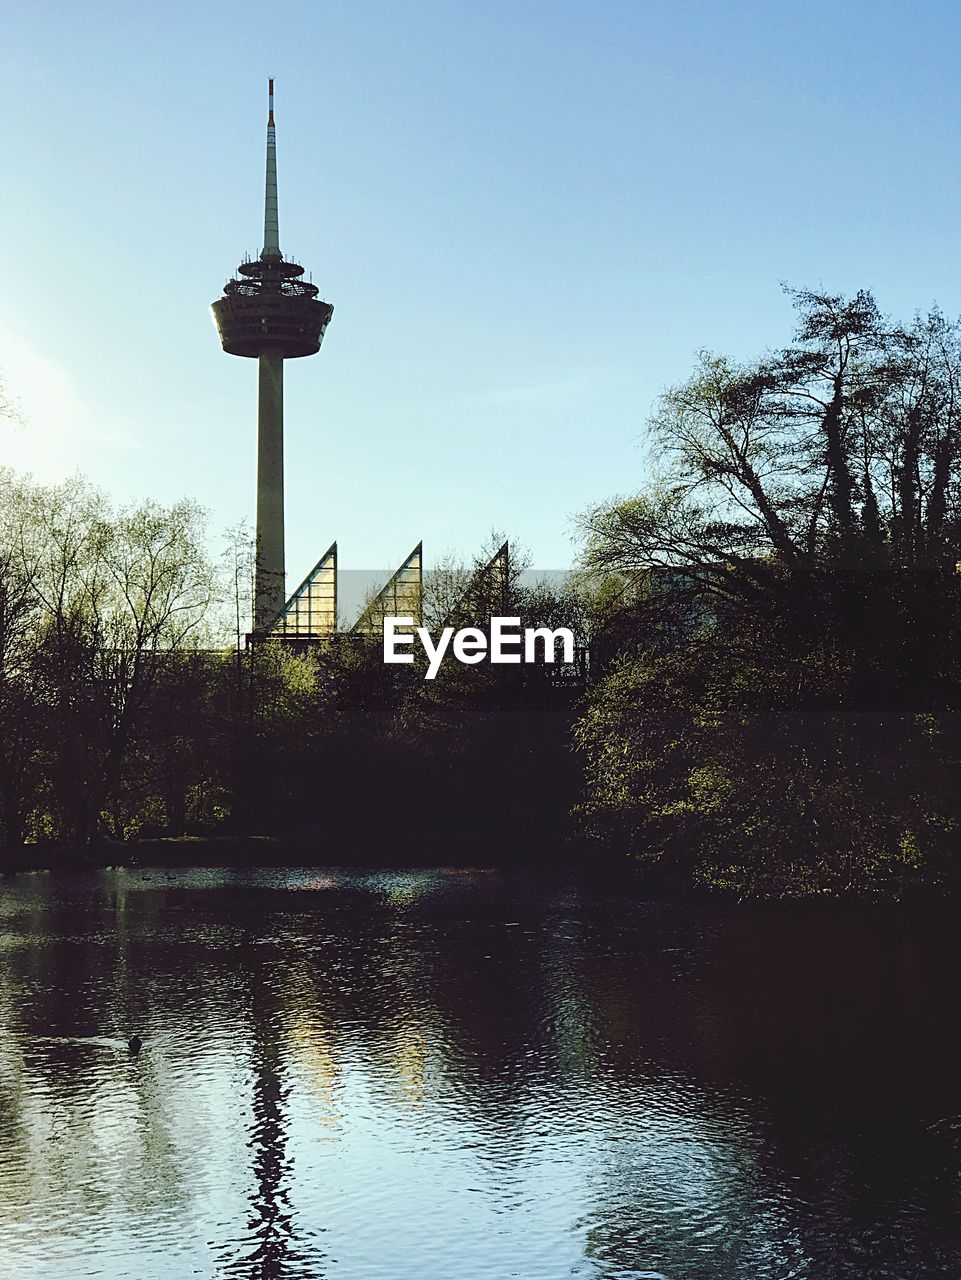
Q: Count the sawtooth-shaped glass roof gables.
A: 3